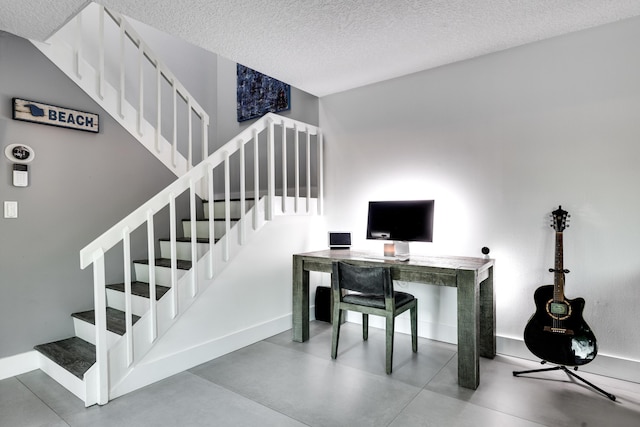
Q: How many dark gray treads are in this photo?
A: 7